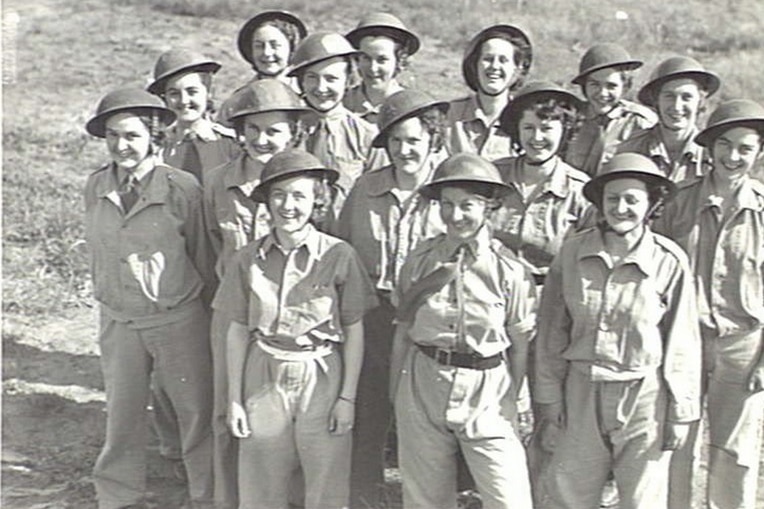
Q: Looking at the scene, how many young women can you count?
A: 15